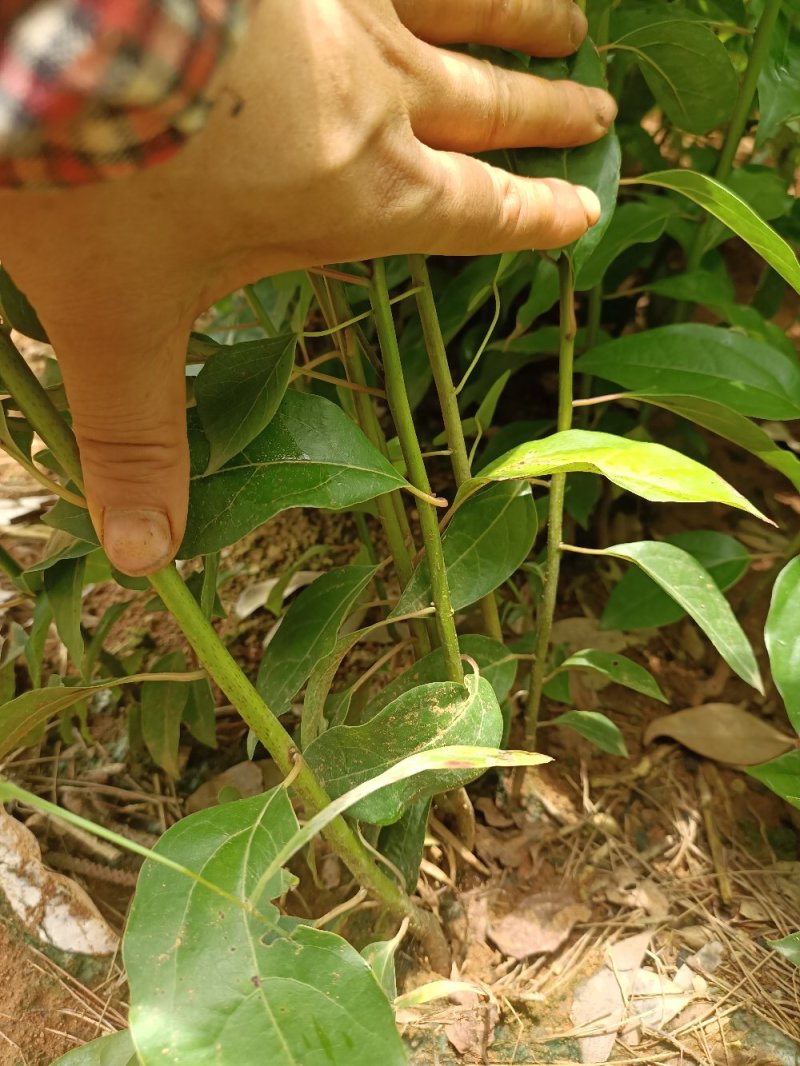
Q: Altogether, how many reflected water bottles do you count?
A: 0